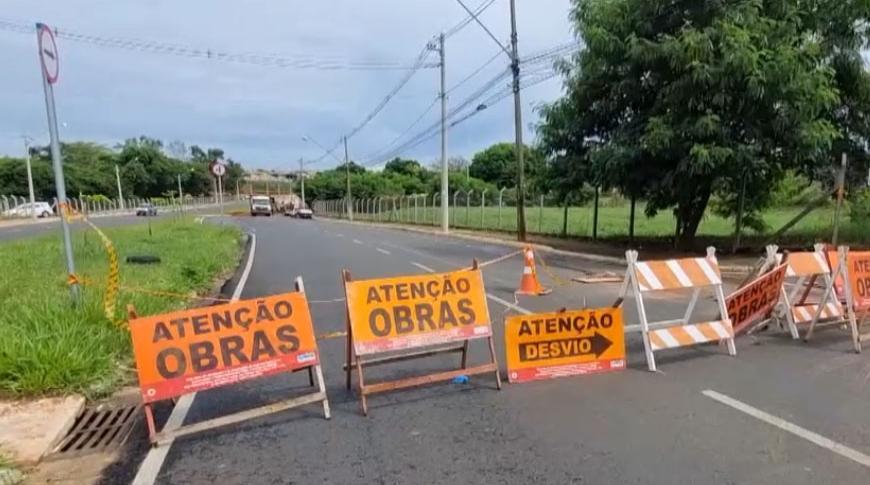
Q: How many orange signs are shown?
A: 5